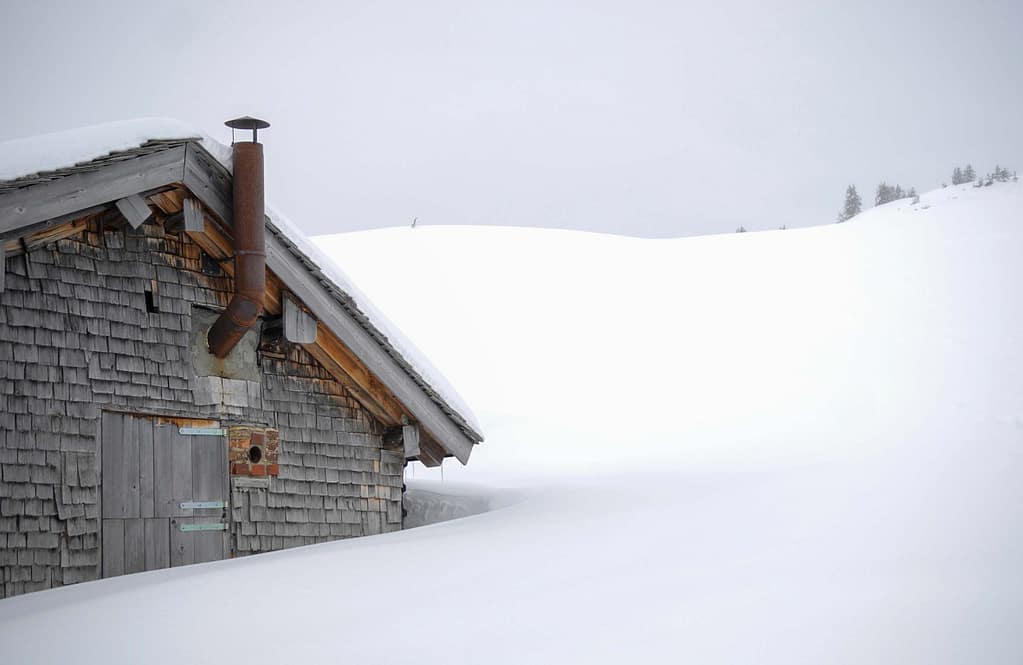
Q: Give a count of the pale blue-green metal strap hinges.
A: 3